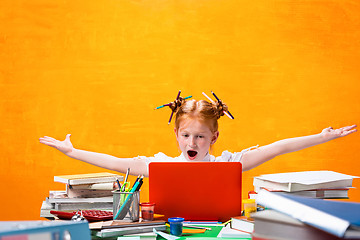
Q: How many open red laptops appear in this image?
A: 1